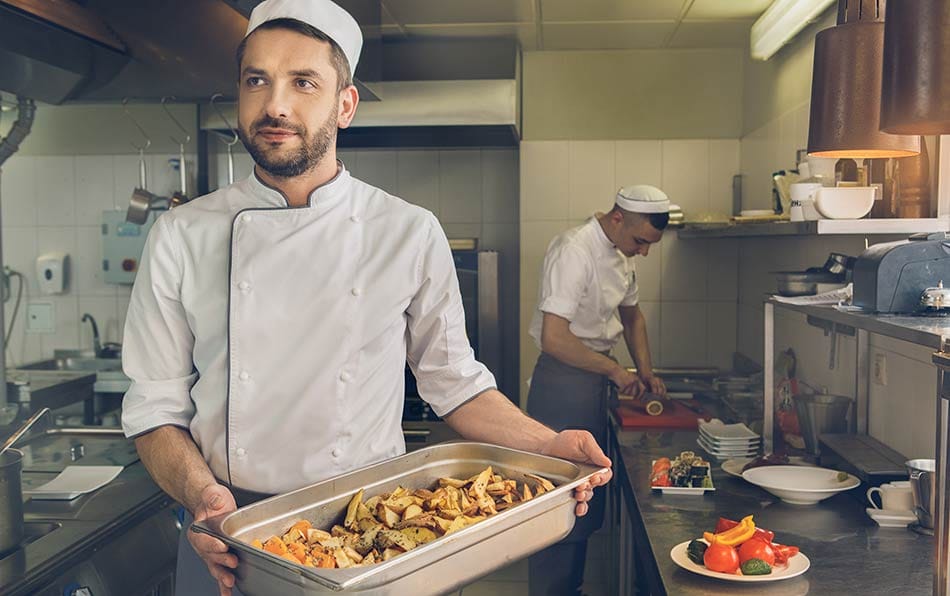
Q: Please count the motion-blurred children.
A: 0